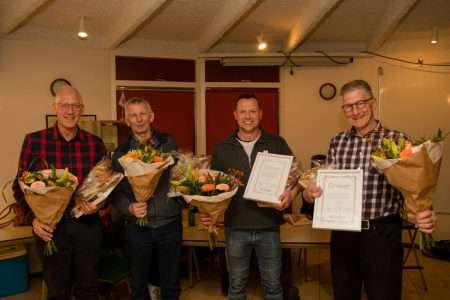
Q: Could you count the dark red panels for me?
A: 4